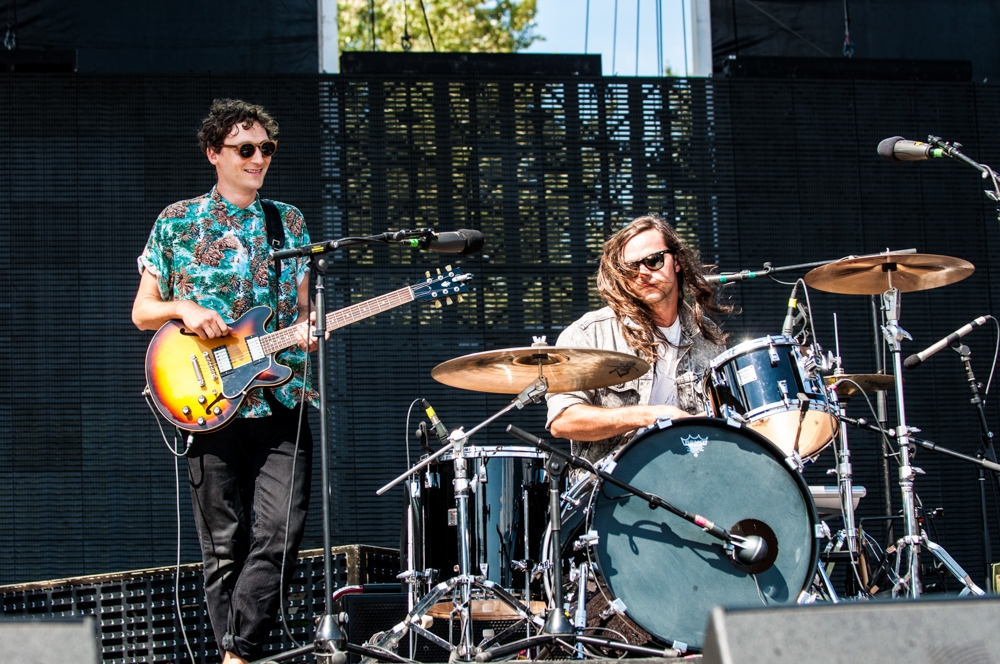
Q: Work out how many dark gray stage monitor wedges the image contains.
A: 2